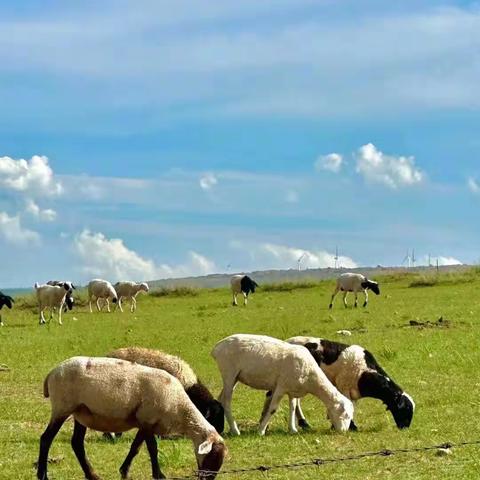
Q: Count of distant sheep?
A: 7